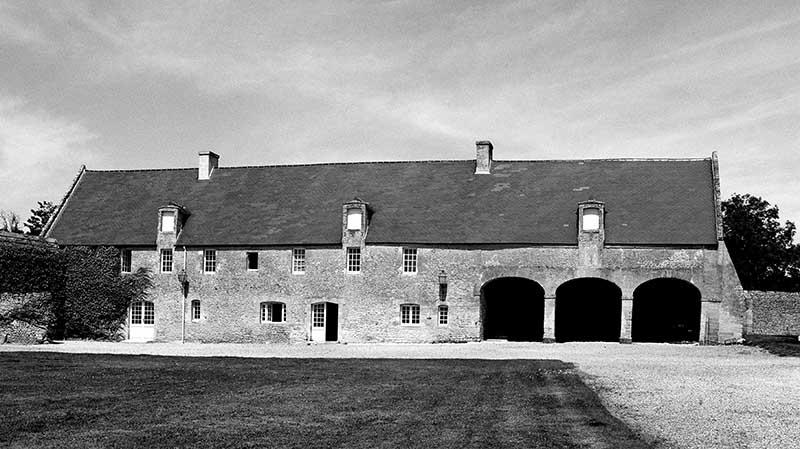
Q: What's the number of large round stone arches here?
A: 3